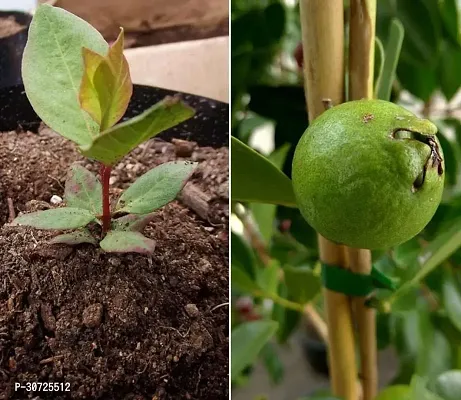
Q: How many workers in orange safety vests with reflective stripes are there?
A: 0